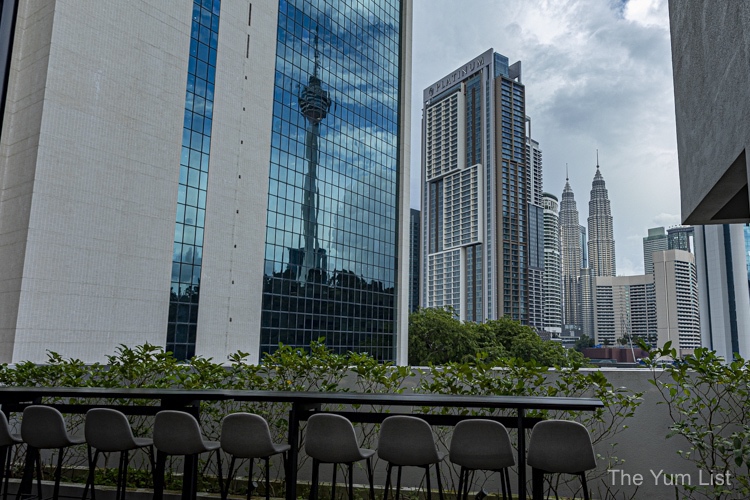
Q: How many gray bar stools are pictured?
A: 9